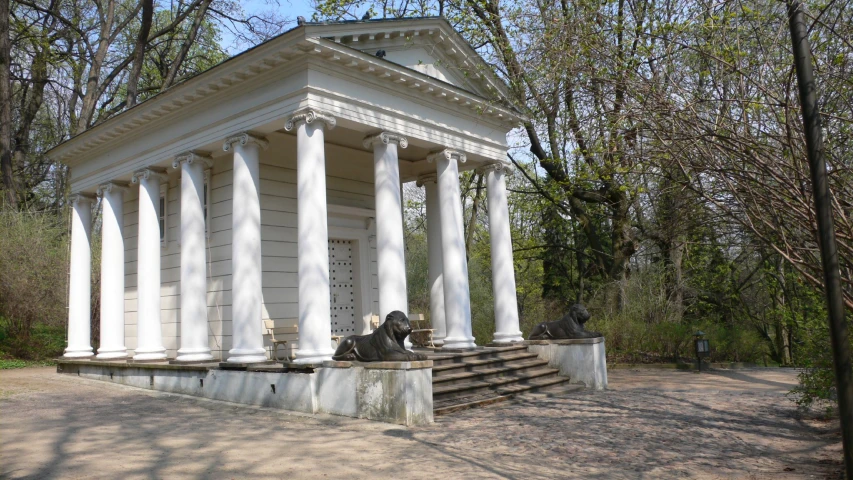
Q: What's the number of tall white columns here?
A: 10